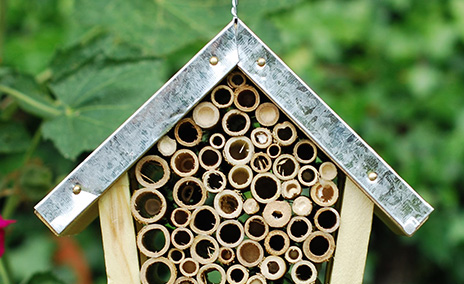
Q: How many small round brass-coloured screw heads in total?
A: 4